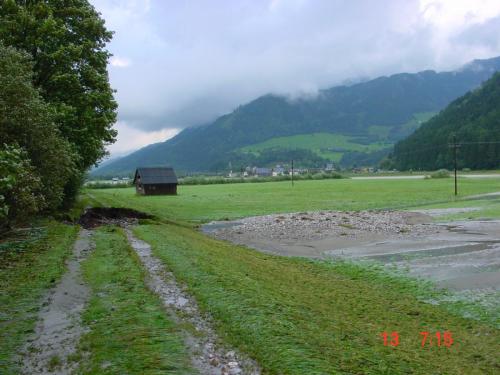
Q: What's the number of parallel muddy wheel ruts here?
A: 2